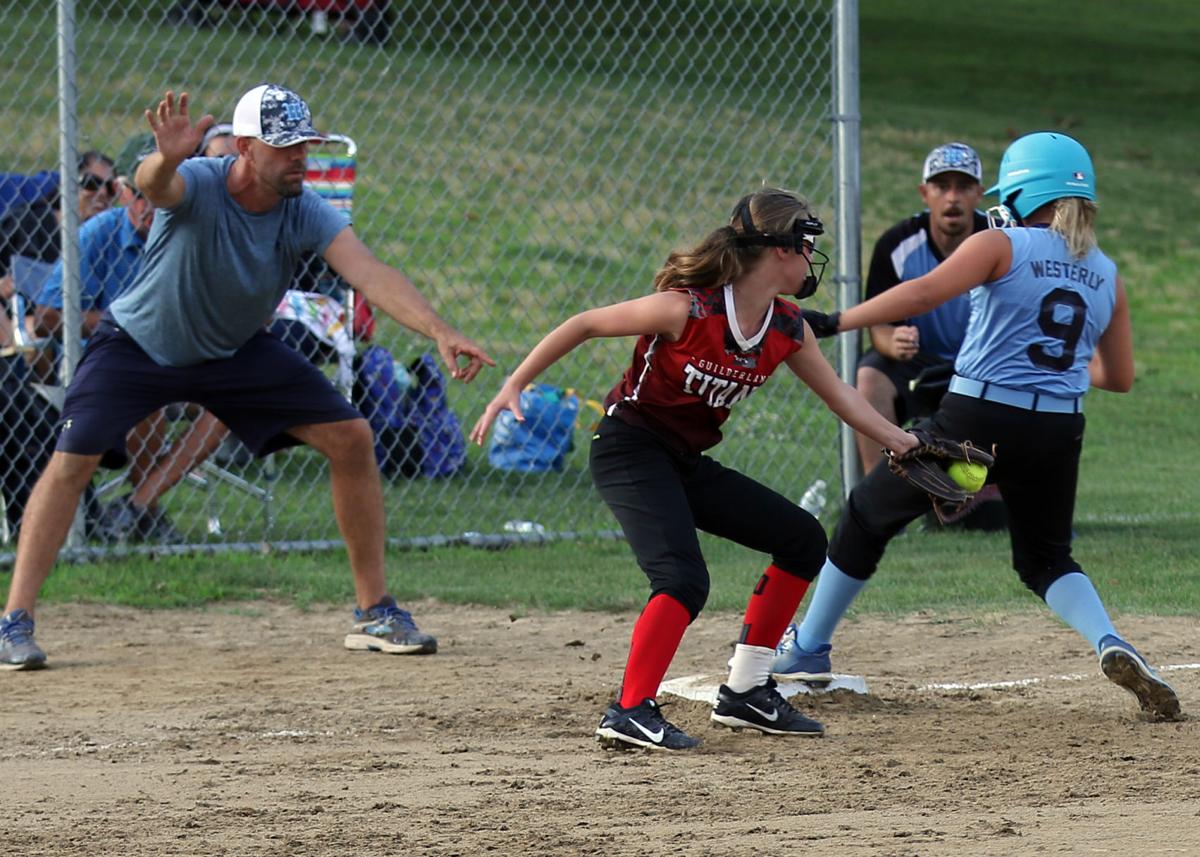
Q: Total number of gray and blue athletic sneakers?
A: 2